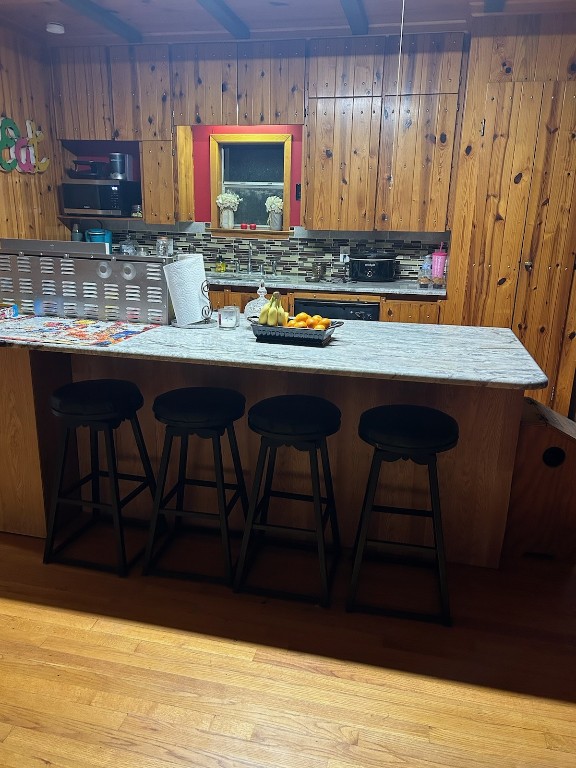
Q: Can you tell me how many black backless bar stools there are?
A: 4